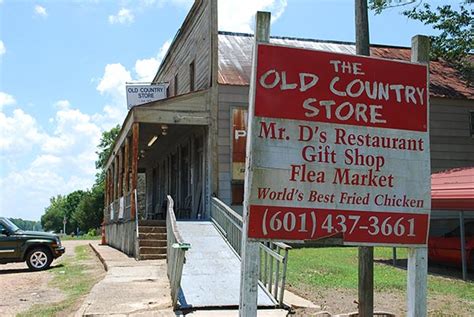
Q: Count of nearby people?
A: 0